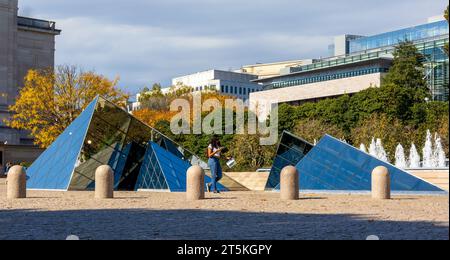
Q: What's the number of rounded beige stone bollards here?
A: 5